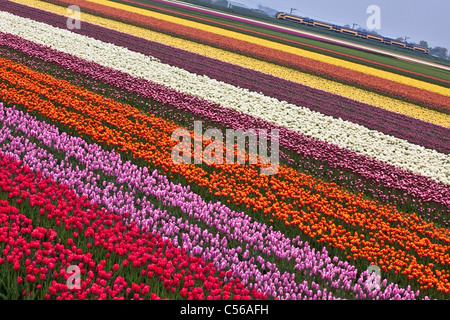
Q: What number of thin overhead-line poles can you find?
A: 3